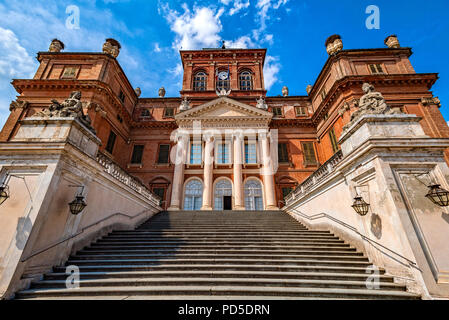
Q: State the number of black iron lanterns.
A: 4